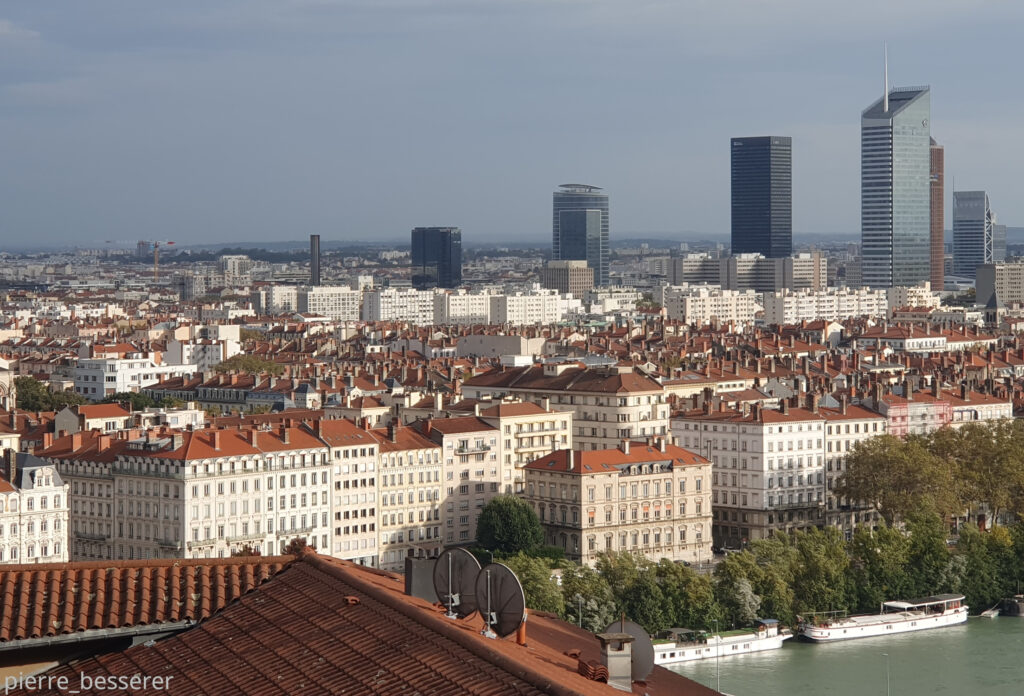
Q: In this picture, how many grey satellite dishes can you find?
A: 3